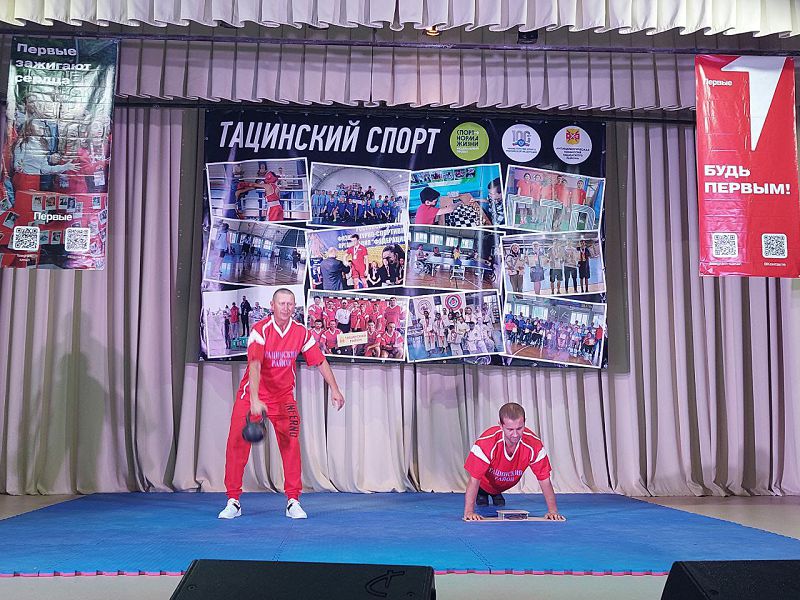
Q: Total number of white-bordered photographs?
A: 12